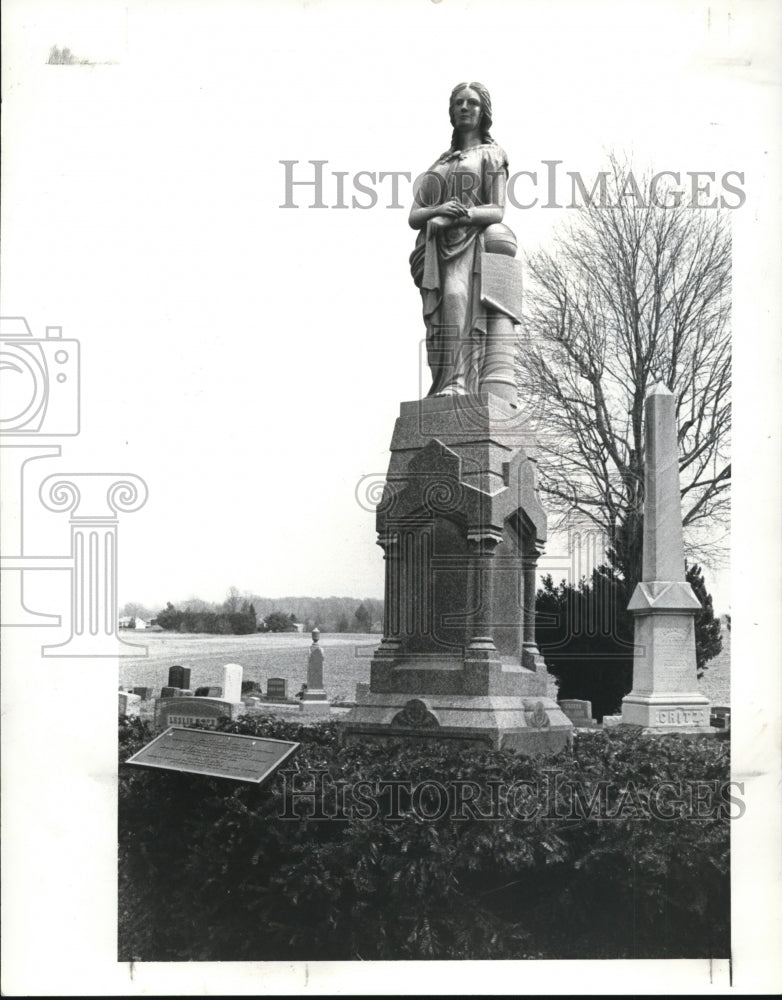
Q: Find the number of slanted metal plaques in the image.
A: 1